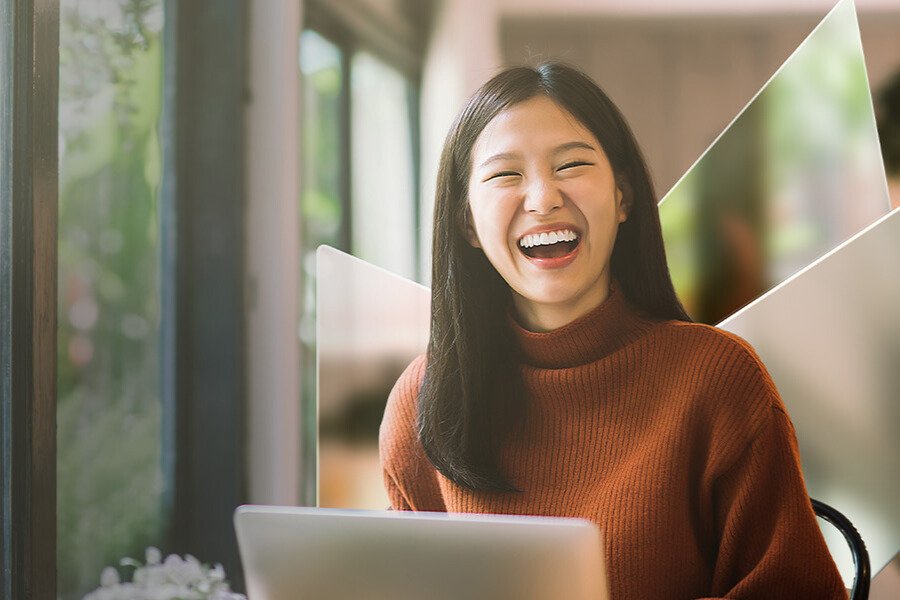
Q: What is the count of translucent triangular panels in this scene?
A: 3